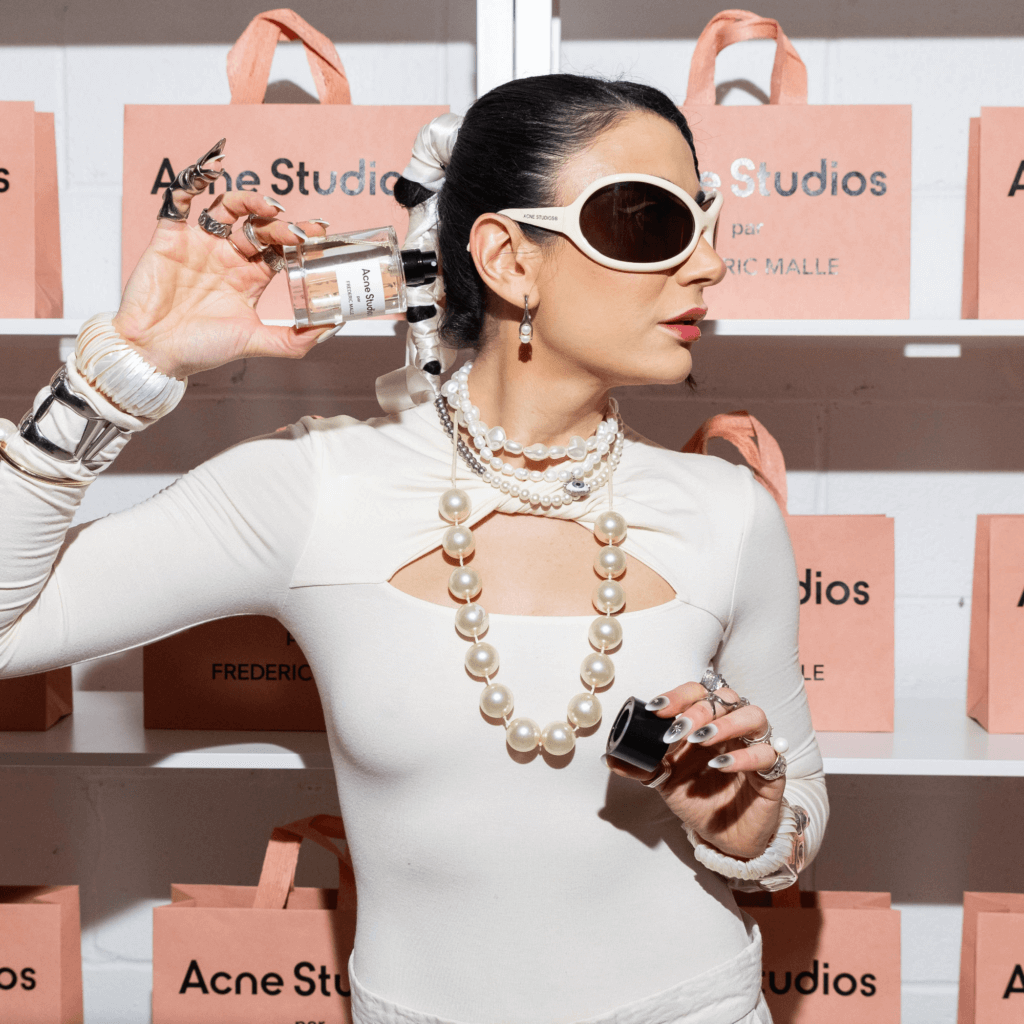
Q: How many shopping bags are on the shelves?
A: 12